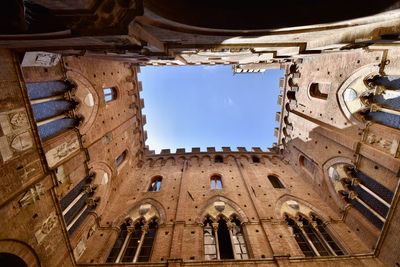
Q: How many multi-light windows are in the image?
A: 7